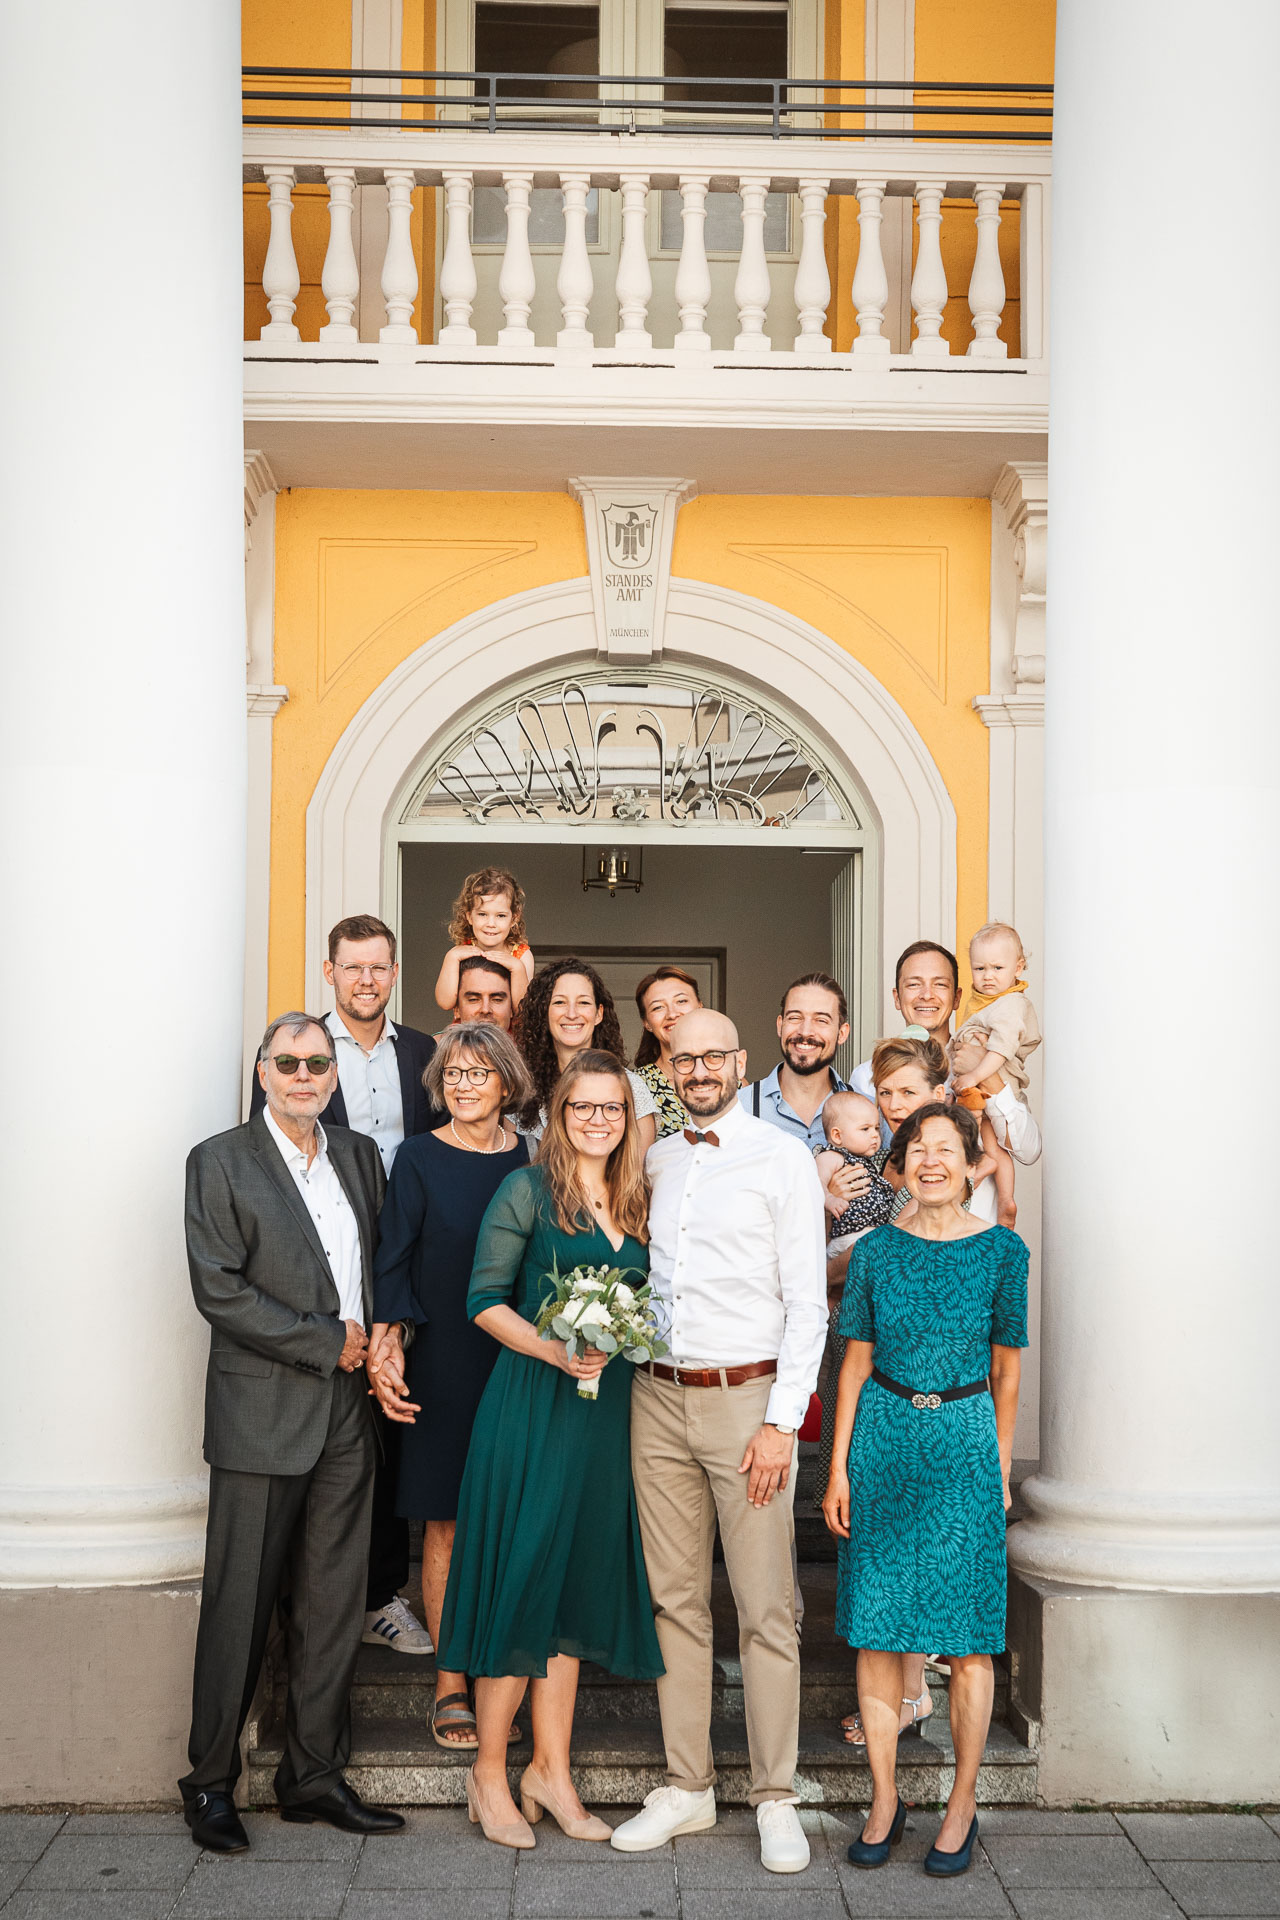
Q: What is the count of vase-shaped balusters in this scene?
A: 13